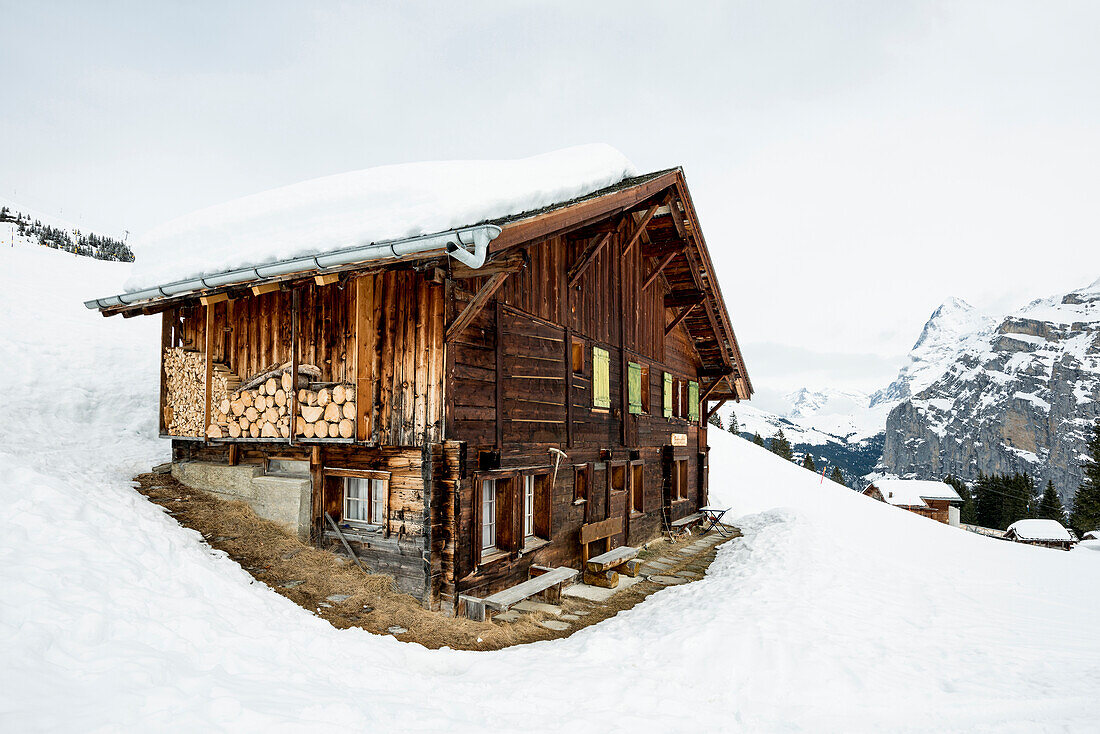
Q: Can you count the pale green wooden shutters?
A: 4